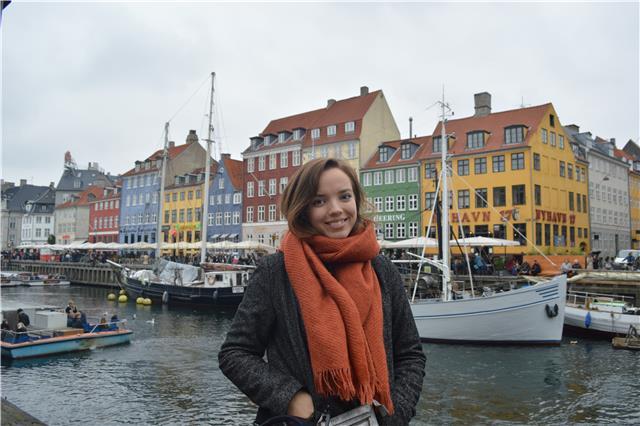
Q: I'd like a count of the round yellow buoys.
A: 5